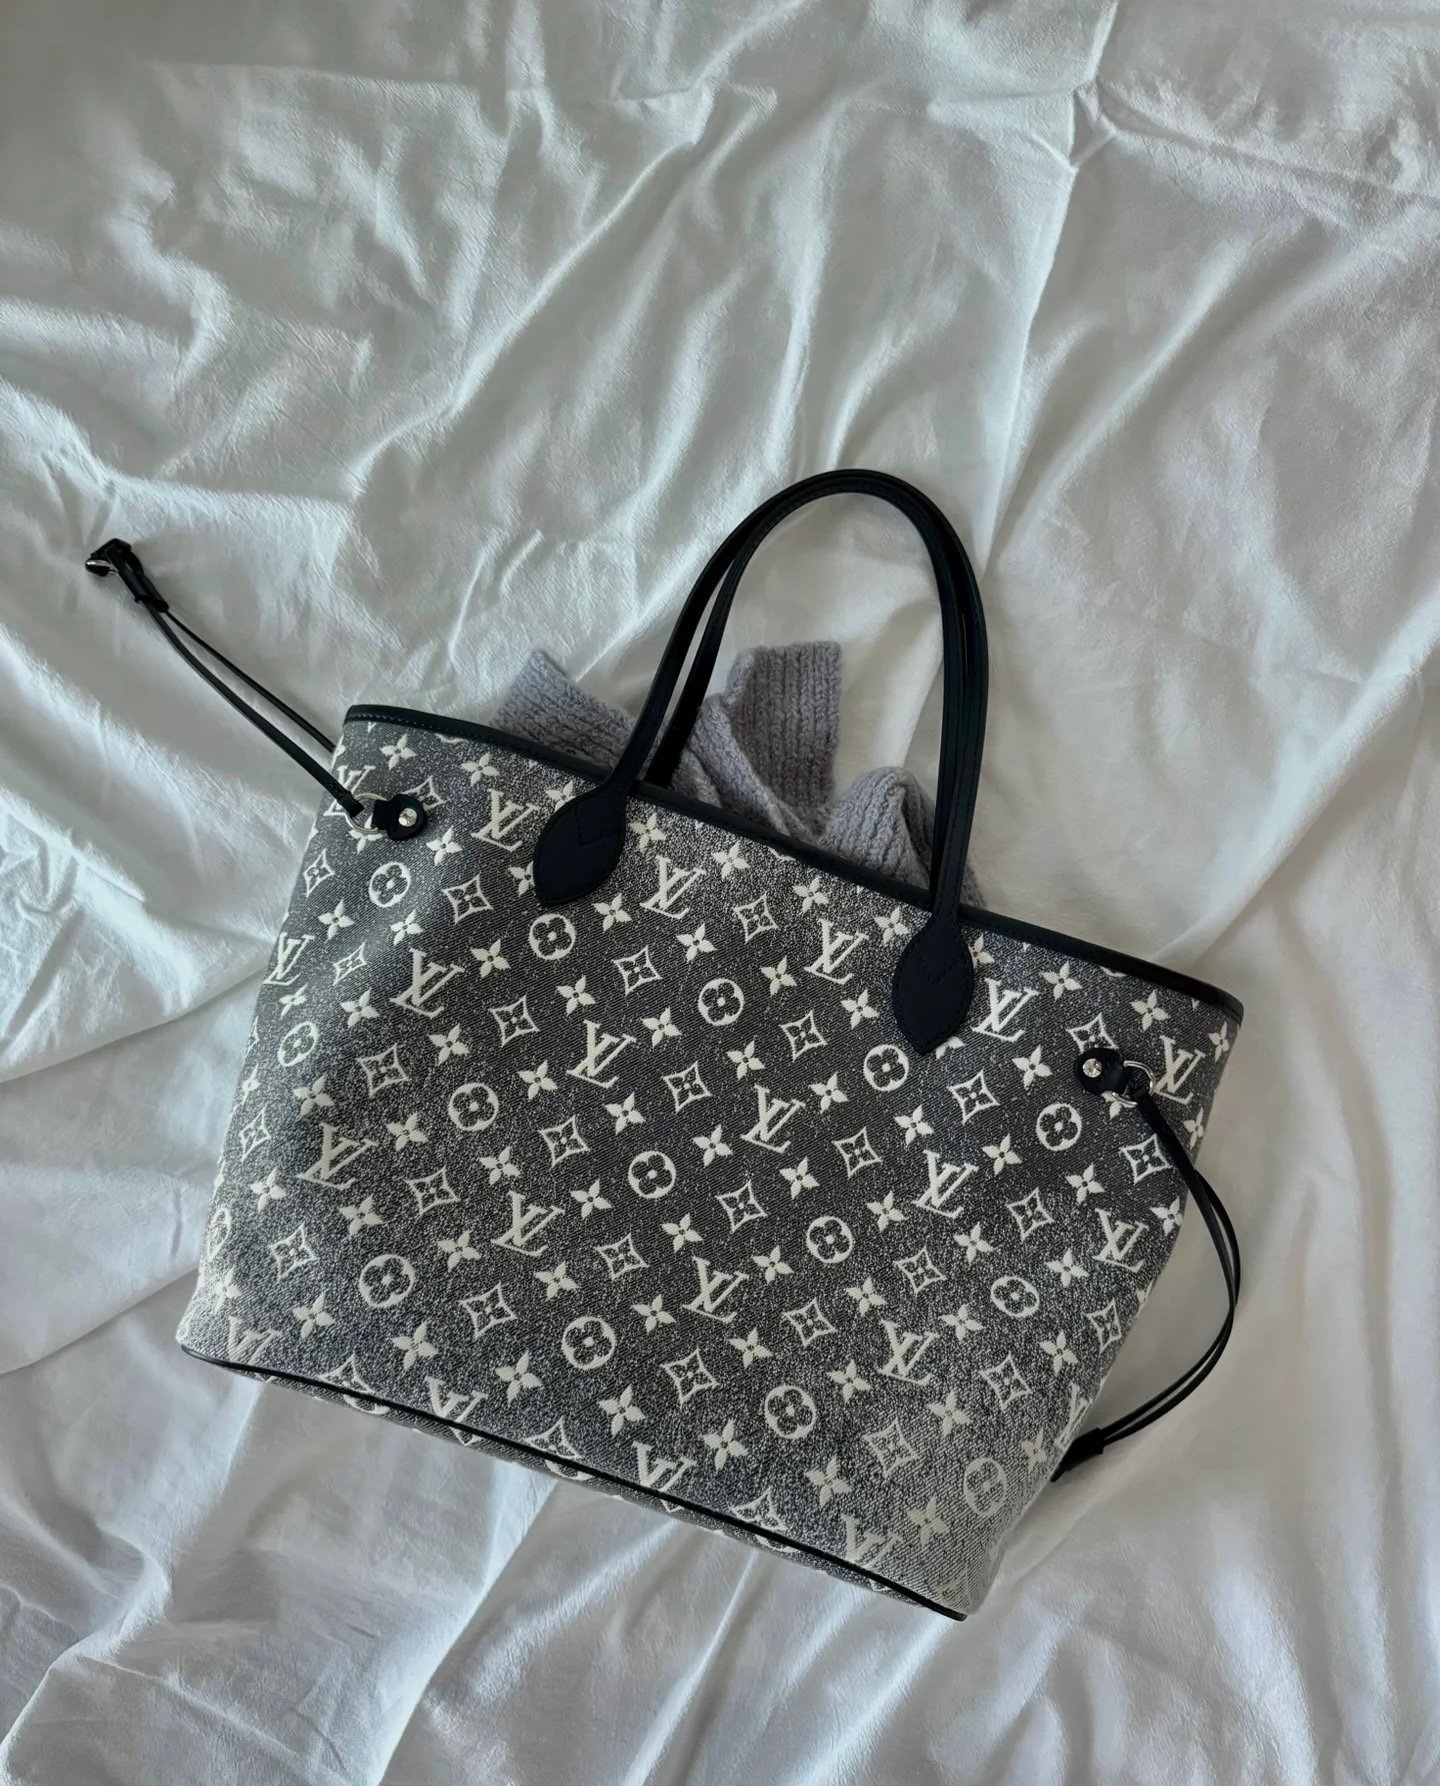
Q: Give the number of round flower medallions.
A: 15